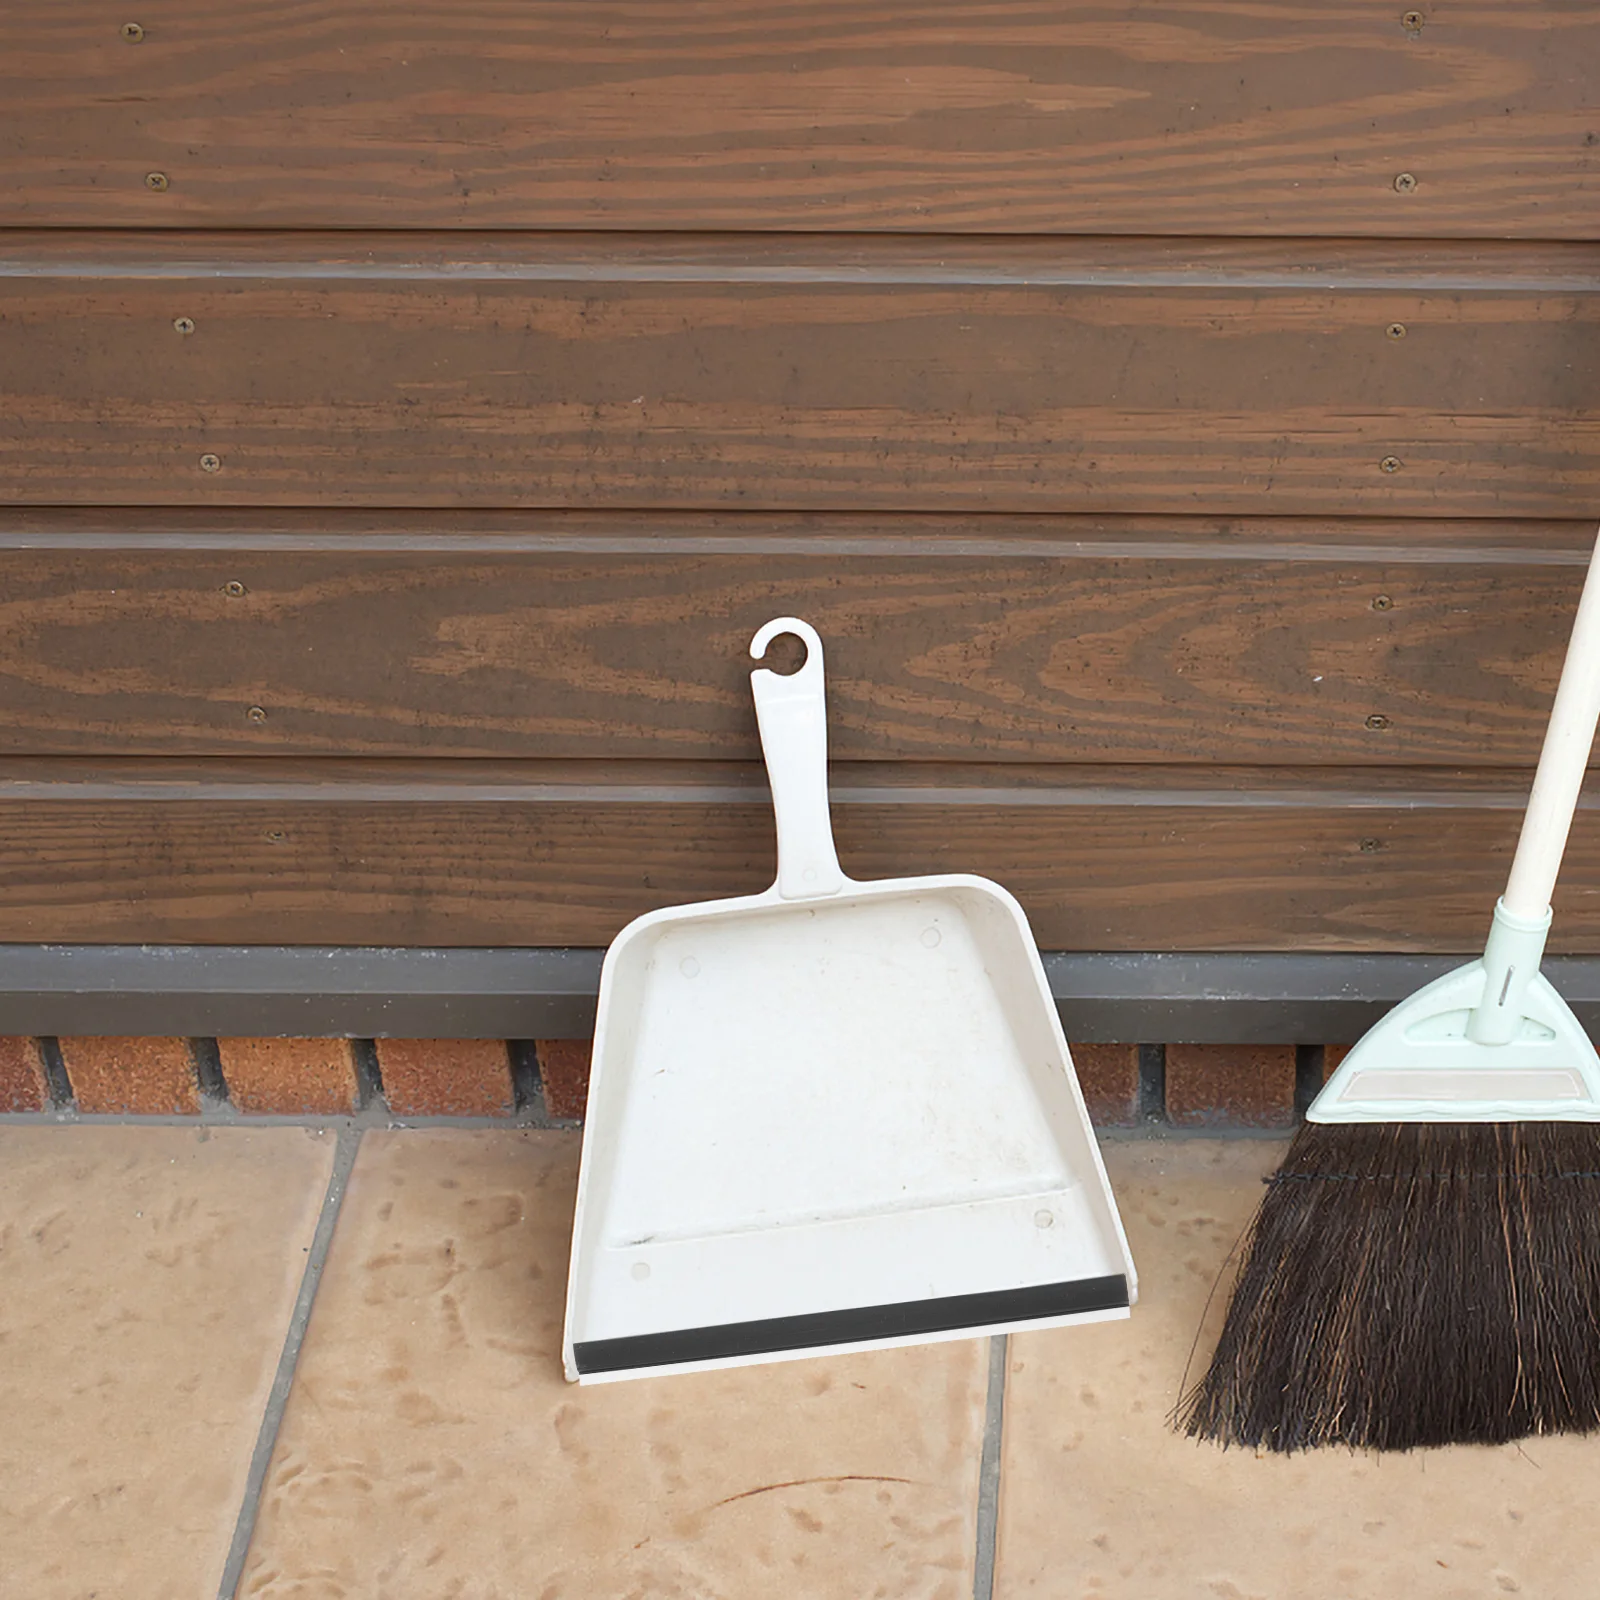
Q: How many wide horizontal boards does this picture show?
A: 4